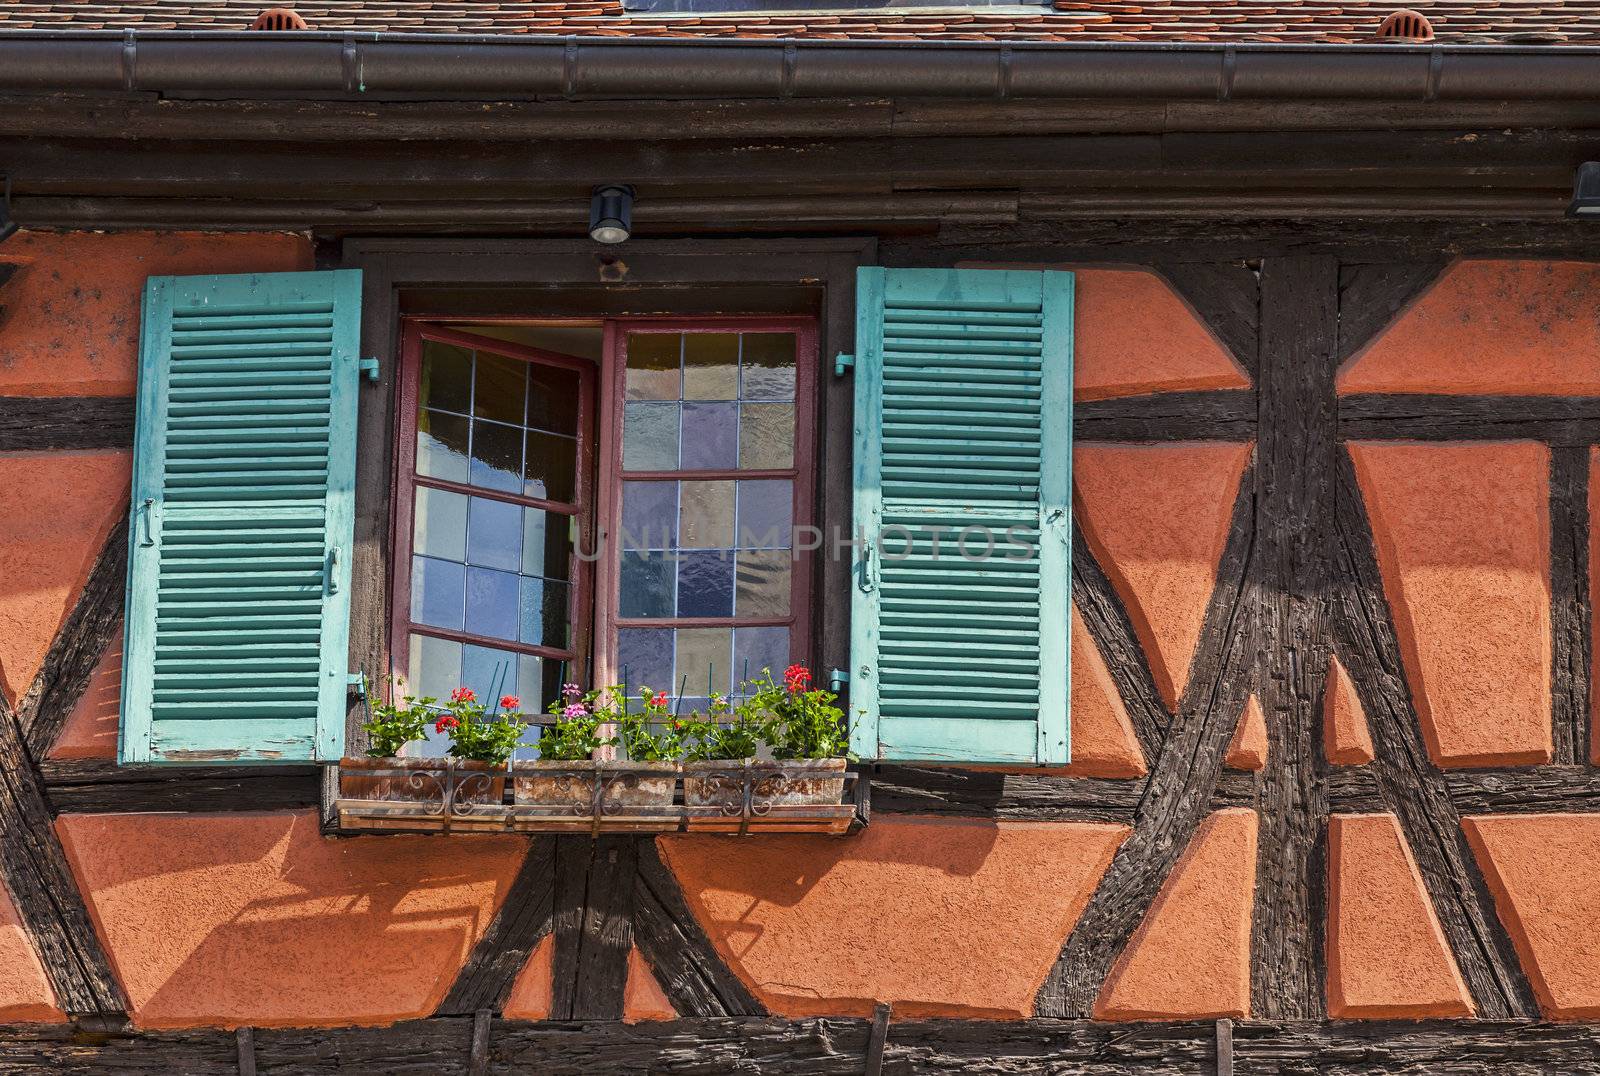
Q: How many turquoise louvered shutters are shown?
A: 2